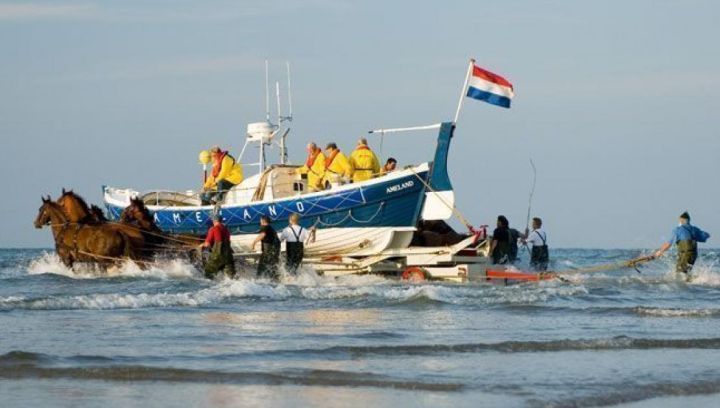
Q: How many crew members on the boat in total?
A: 5